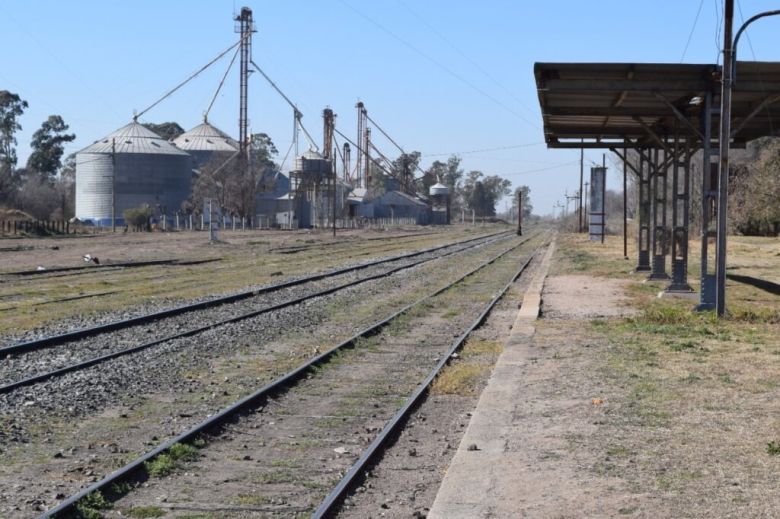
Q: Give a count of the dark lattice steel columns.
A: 4